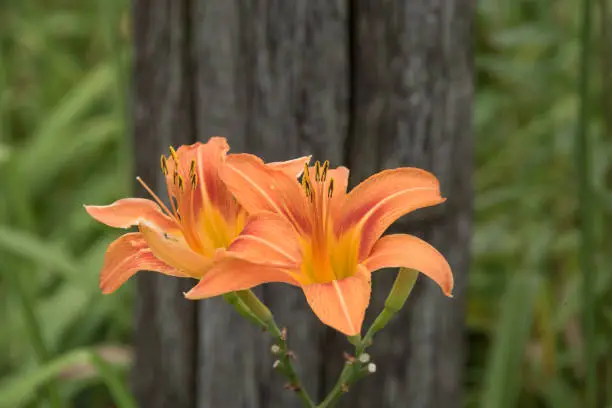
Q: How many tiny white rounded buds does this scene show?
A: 4